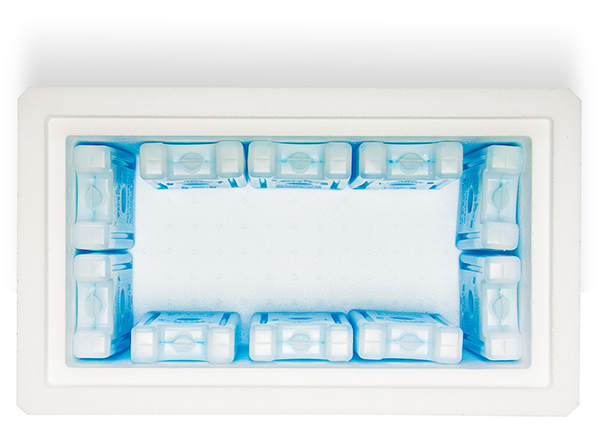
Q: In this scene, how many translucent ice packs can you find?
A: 10